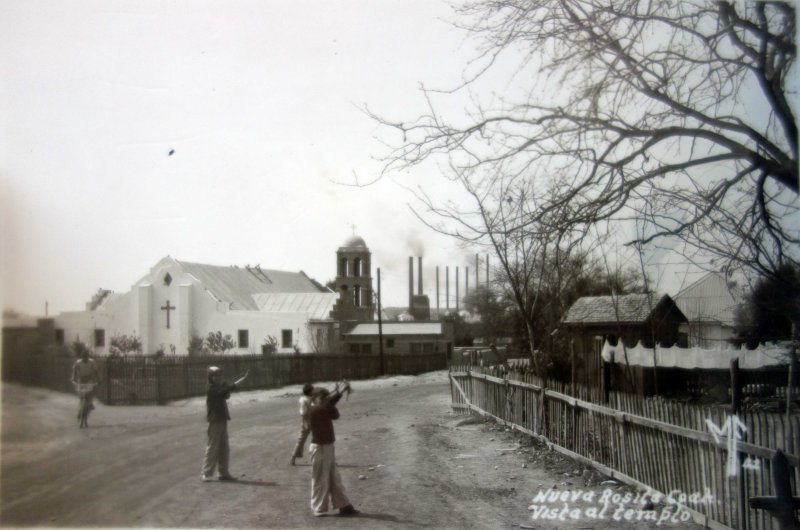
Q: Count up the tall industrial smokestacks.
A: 8